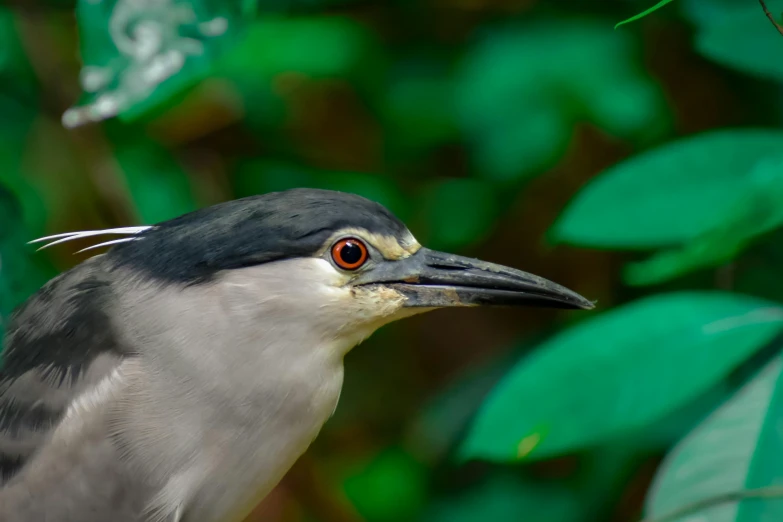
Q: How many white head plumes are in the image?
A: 3